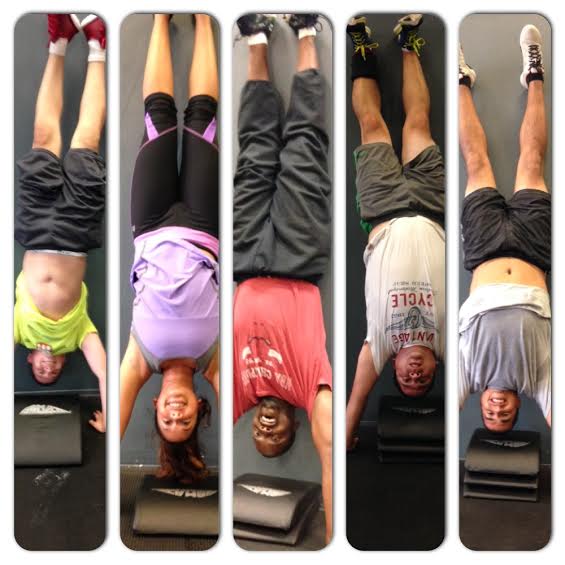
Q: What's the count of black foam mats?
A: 10